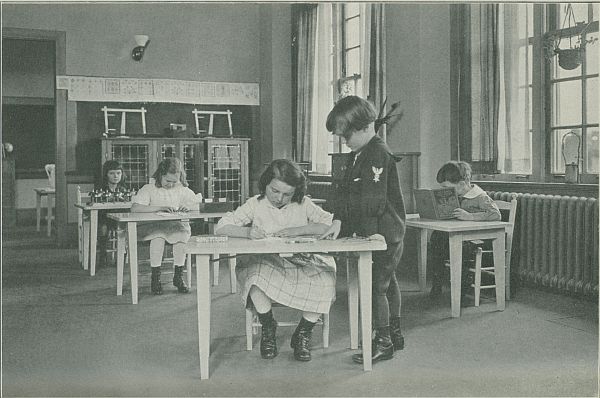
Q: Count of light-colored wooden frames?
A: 2